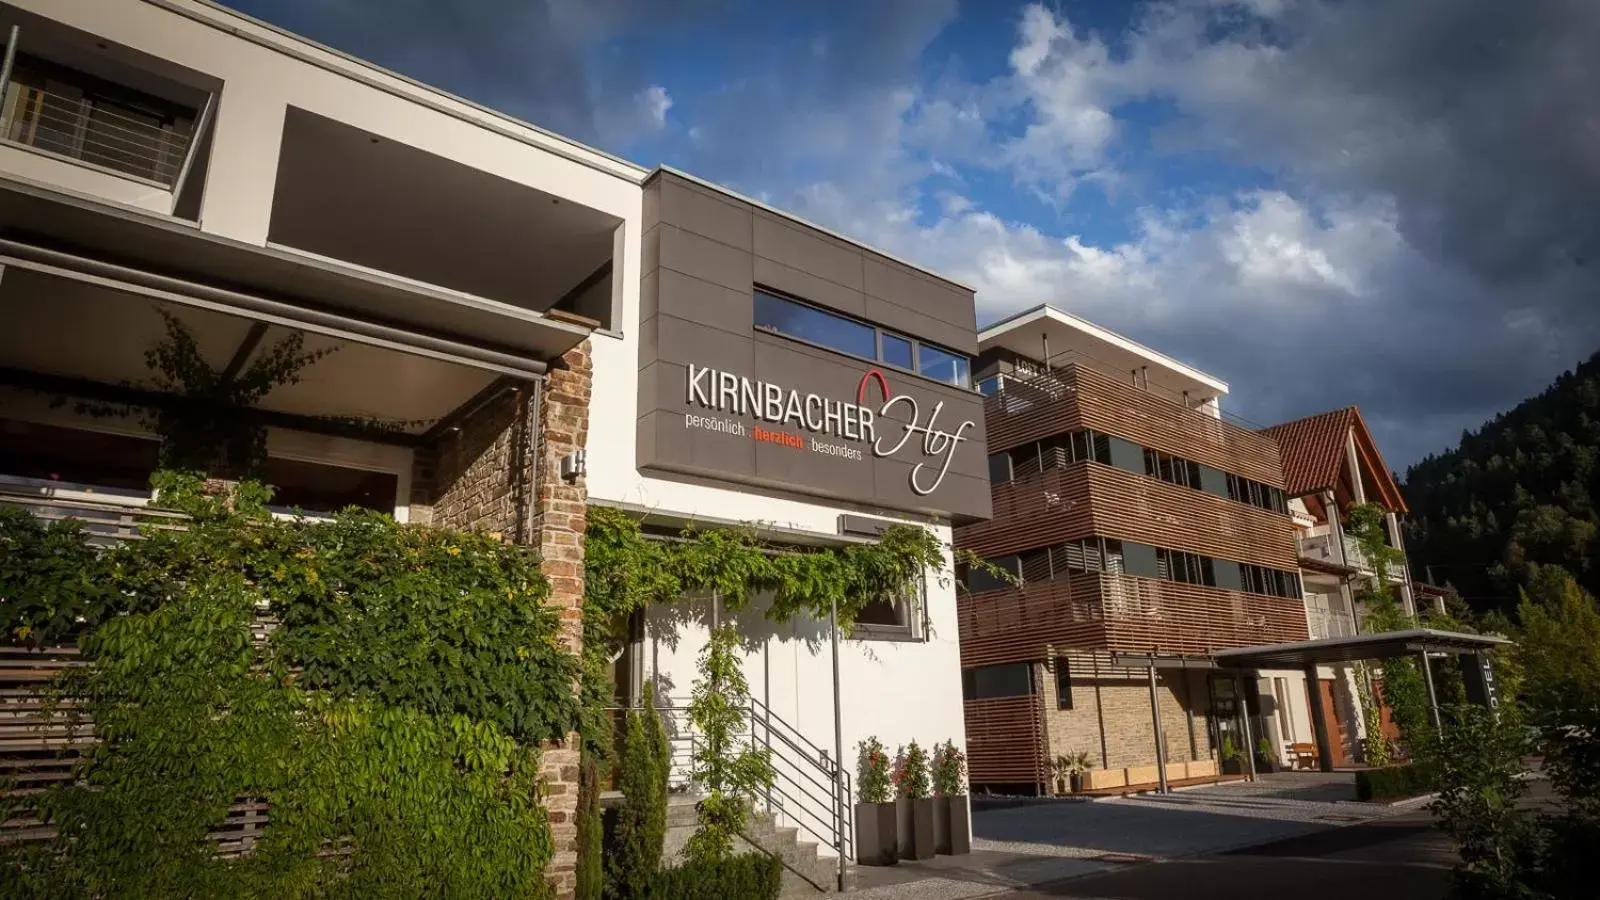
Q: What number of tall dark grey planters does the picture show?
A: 3